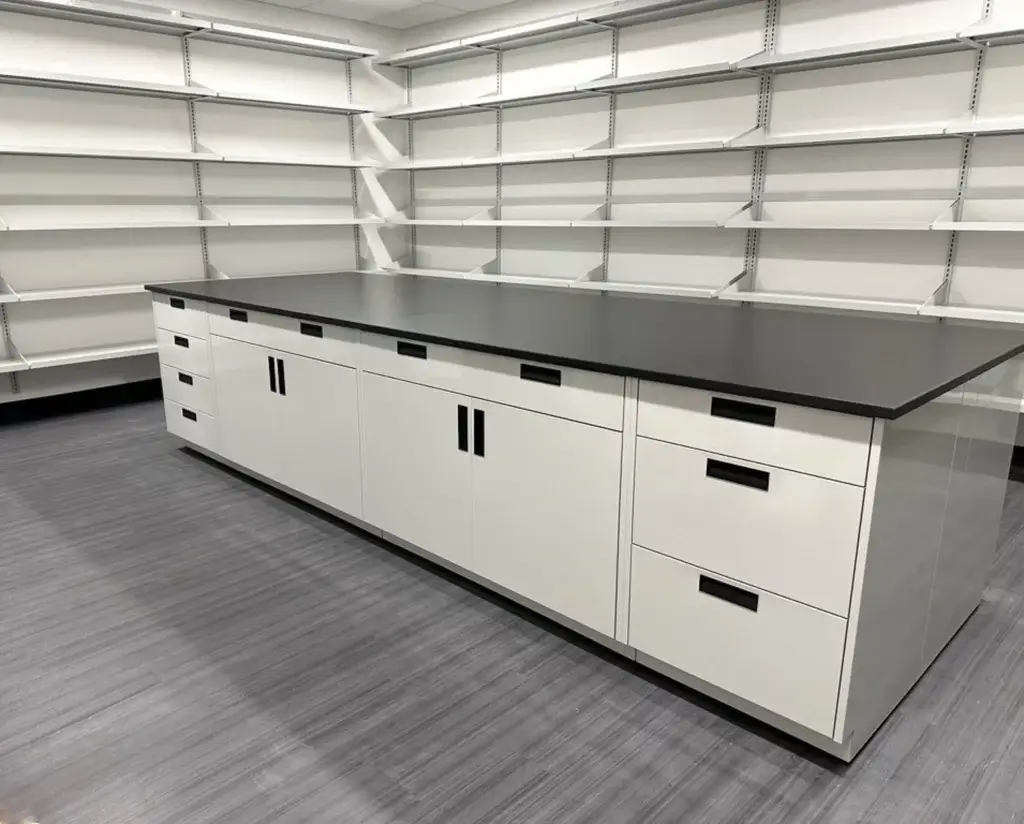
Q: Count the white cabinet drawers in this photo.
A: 9